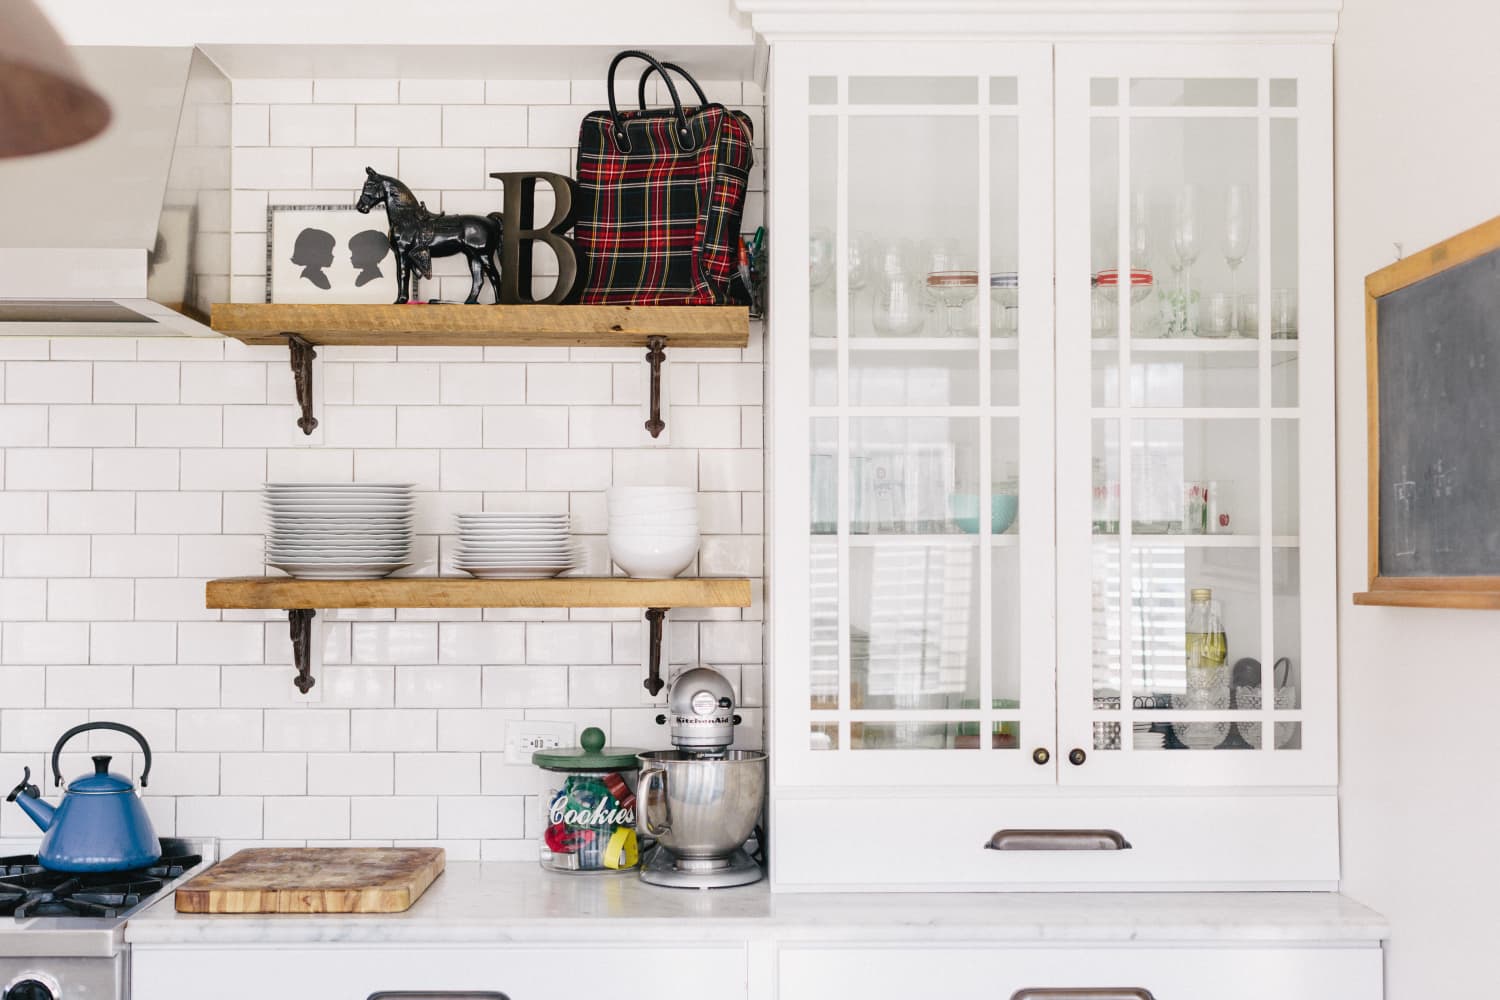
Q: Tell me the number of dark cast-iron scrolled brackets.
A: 4